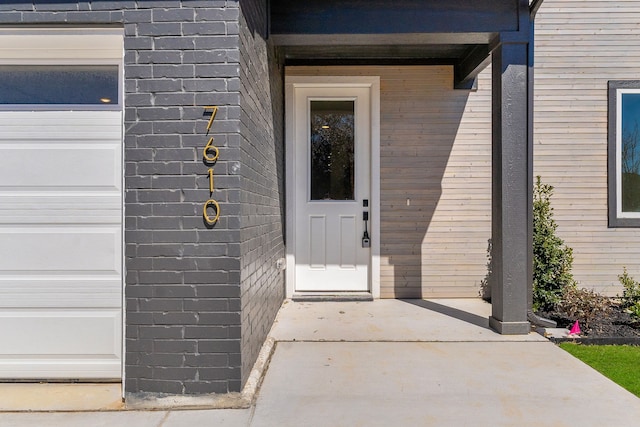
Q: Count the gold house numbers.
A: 4